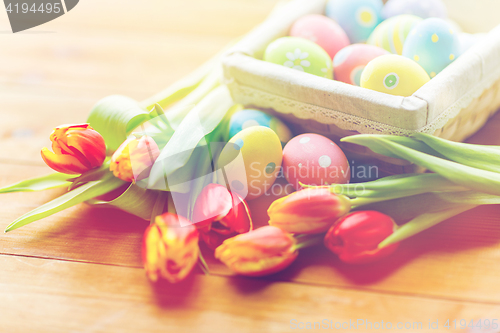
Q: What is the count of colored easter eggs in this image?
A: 11